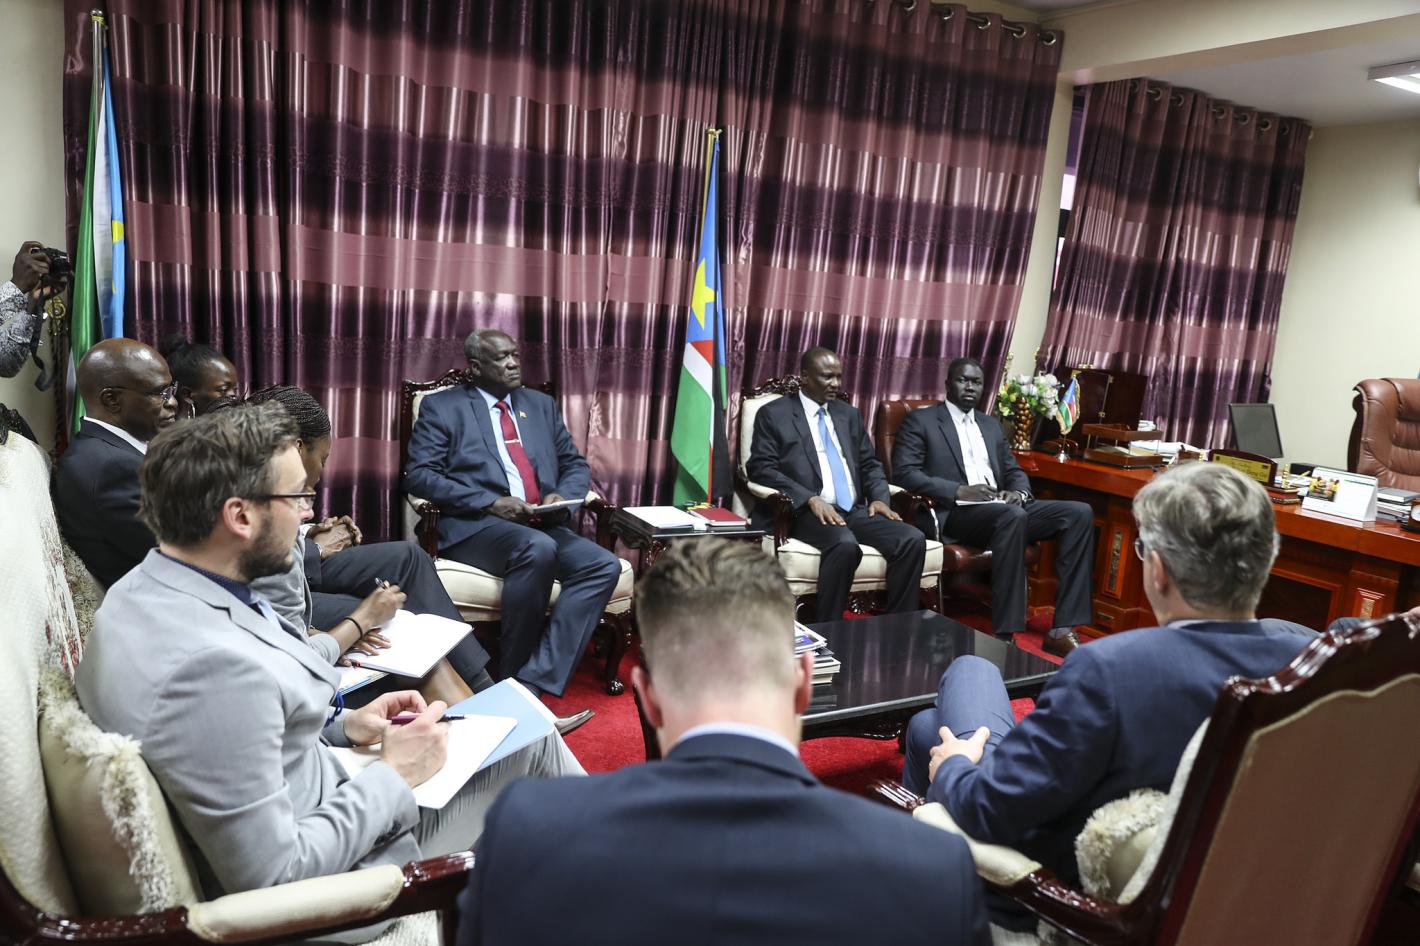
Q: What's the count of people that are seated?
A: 9